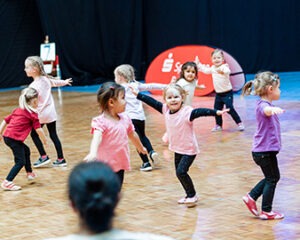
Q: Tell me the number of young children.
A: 8